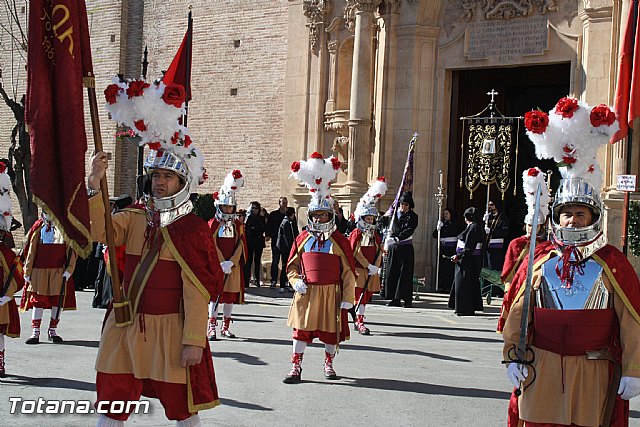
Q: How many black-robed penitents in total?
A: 4